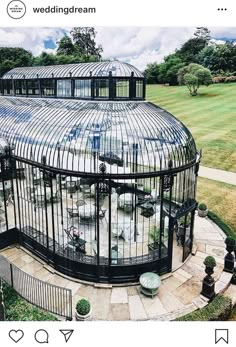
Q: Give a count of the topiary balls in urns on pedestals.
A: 2